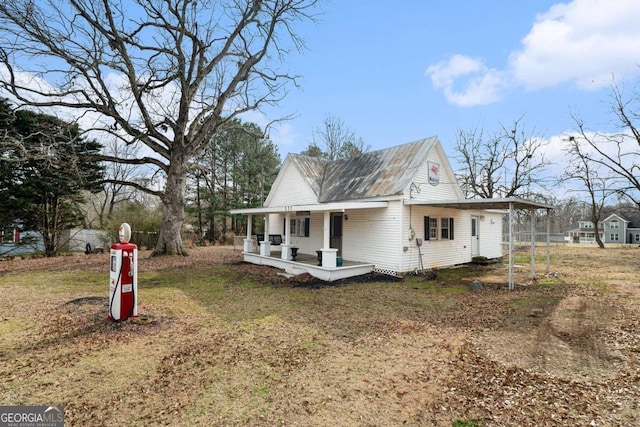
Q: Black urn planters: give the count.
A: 2